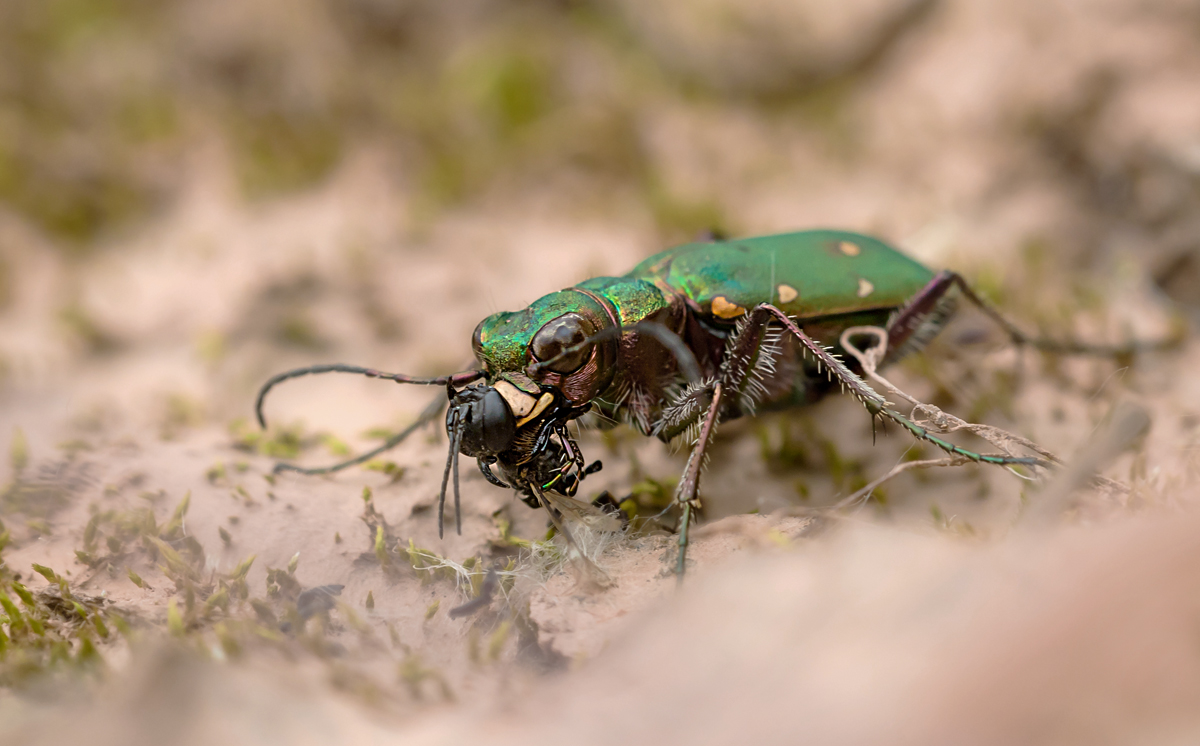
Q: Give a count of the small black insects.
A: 1